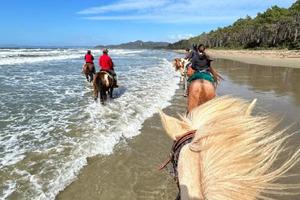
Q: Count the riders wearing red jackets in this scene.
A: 2